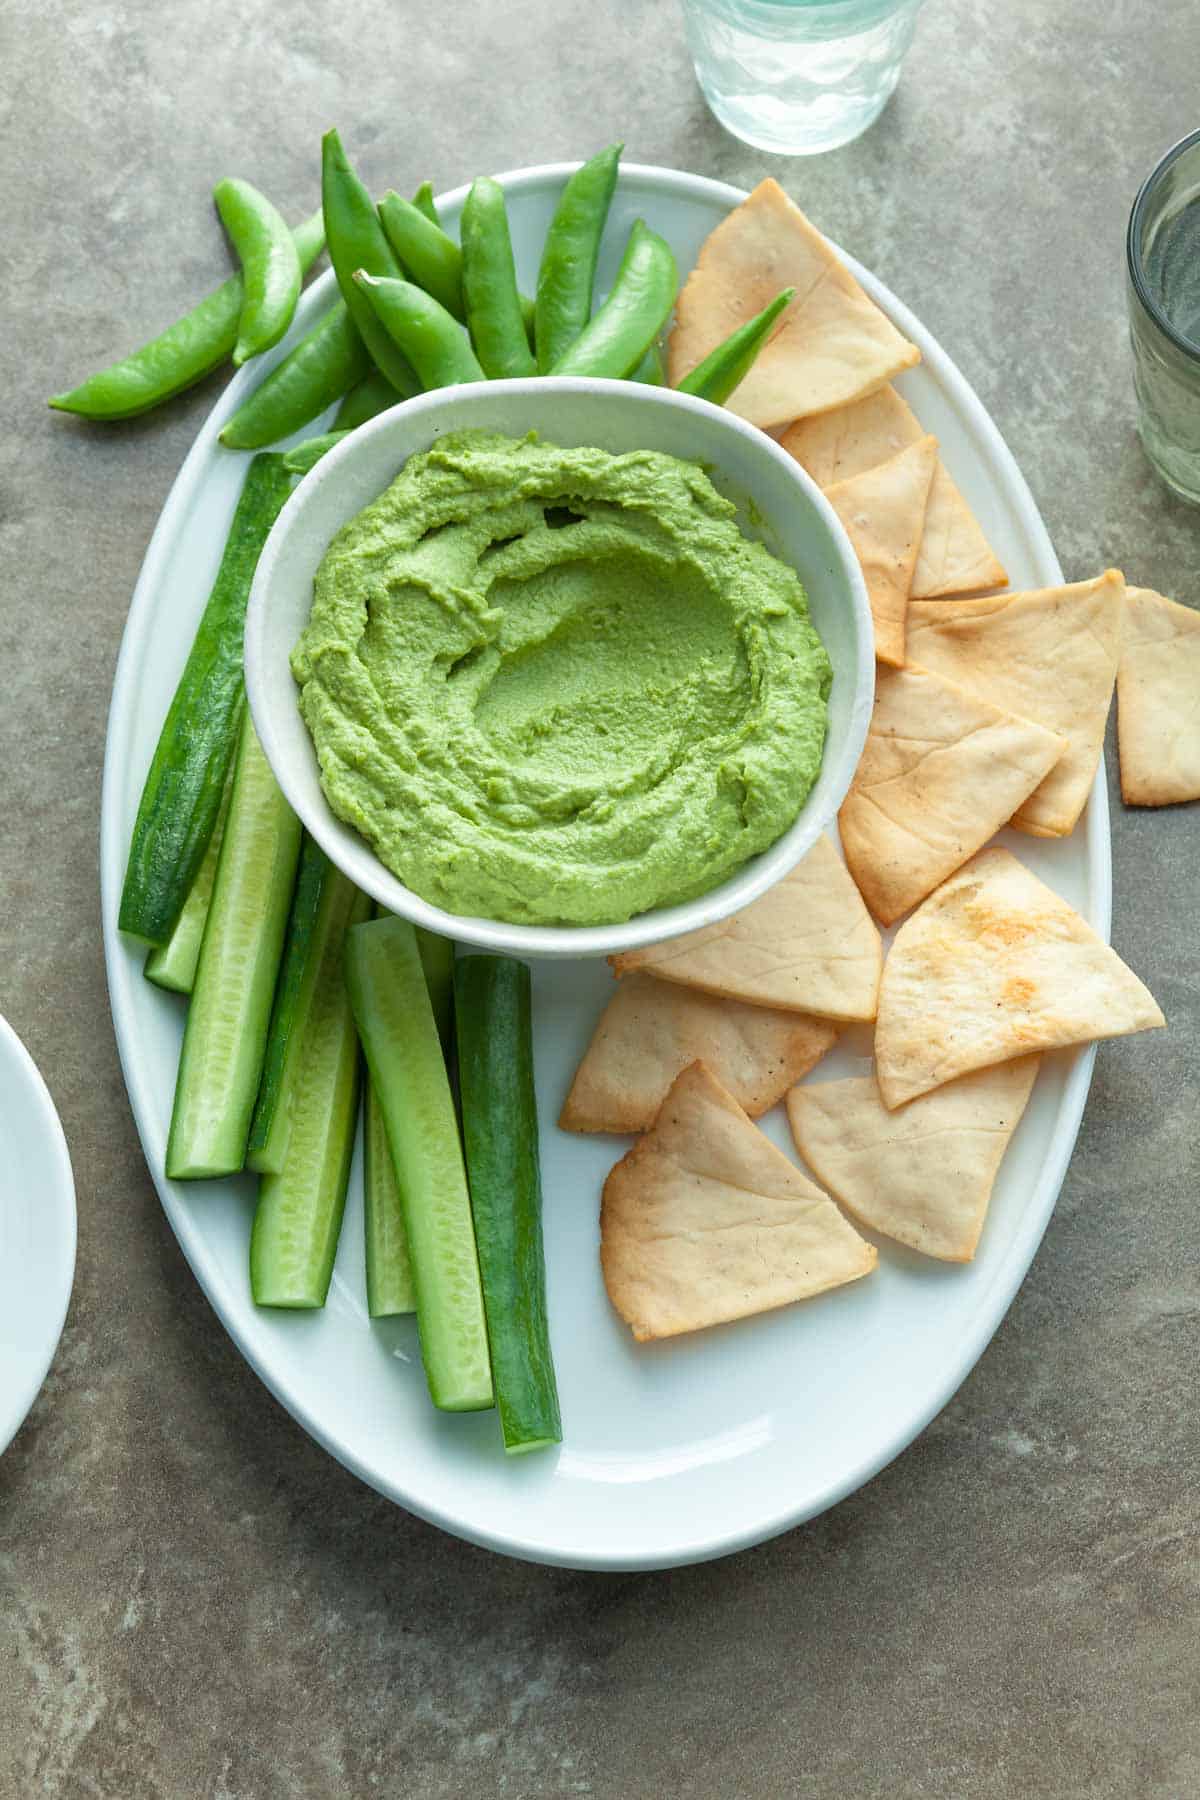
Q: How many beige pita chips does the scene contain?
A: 11